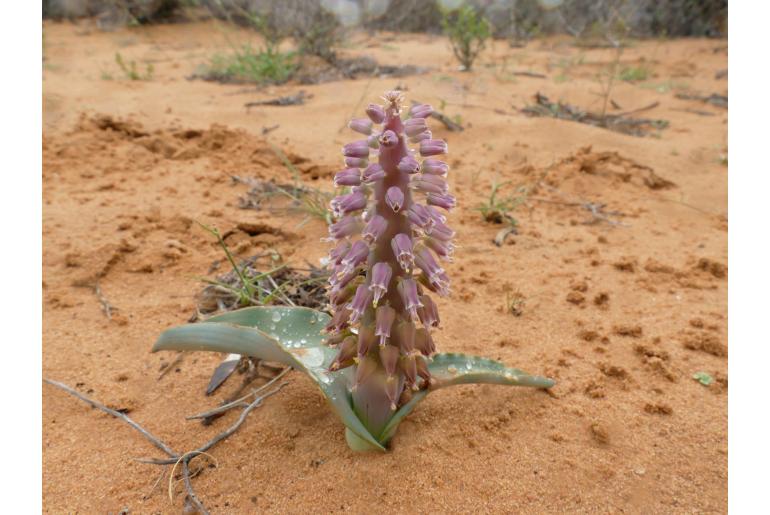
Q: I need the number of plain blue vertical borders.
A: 0